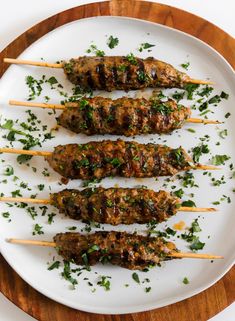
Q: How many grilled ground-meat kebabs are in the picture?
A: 5